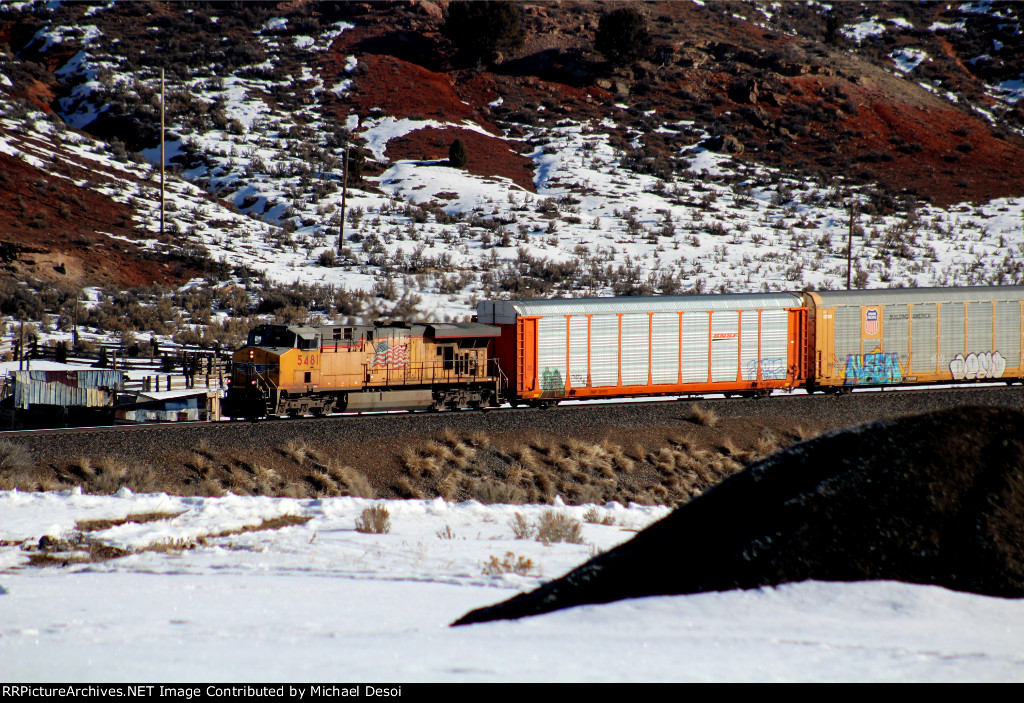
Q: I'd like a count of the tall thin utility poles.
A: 3